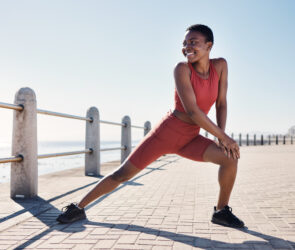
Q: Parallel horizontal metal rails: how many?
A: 2